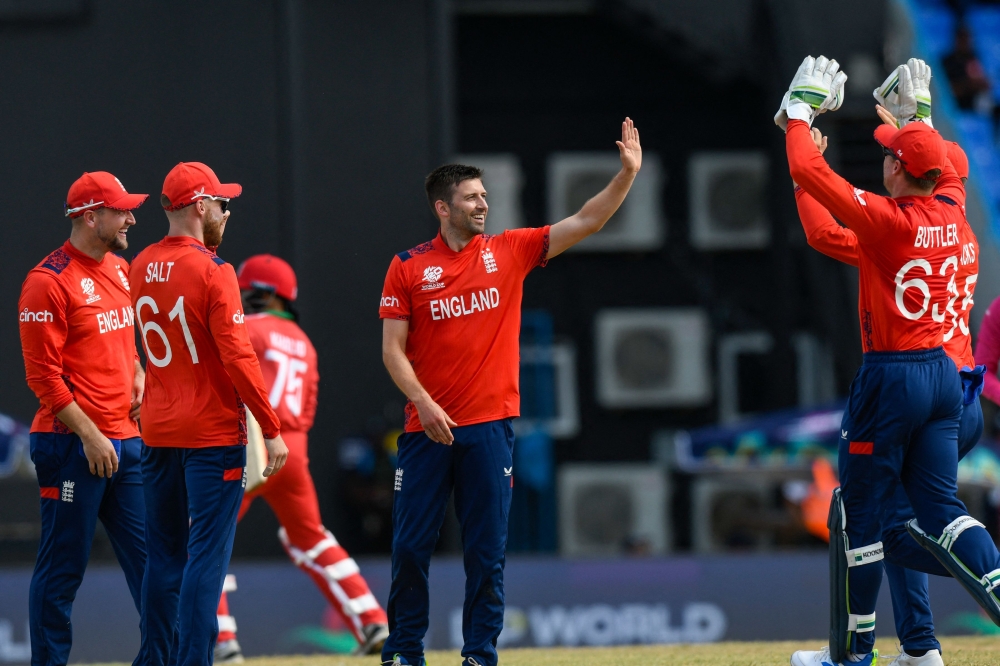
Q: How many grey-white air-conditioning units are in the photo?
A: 6